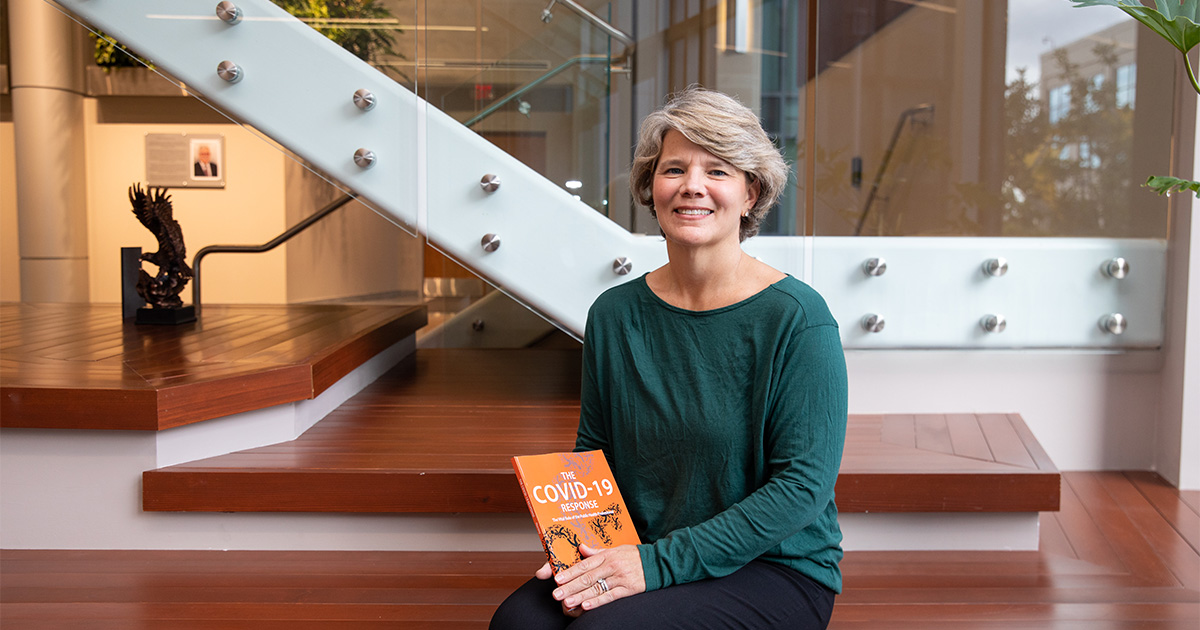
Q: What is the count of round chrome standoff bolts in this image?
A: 13